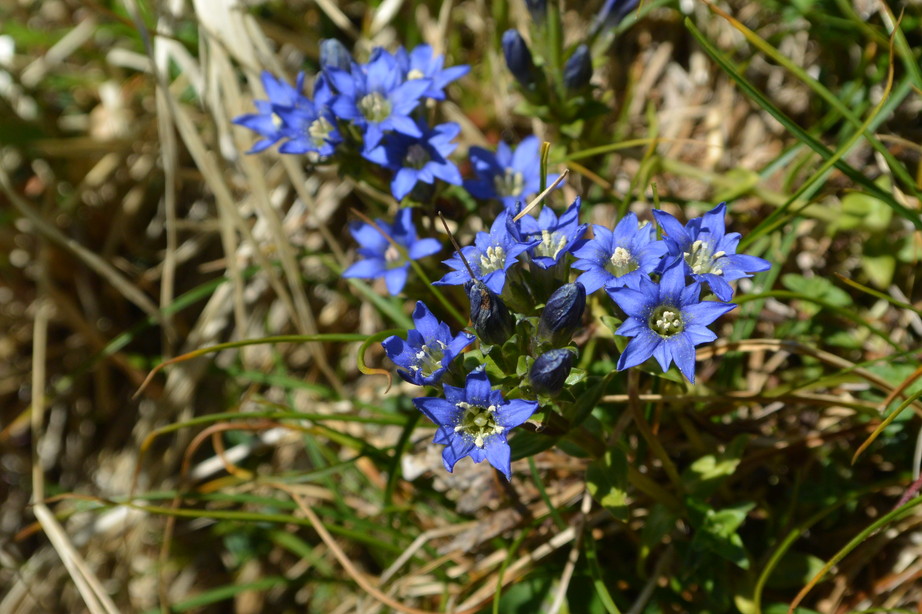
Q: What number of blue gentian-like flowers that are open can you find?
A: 14